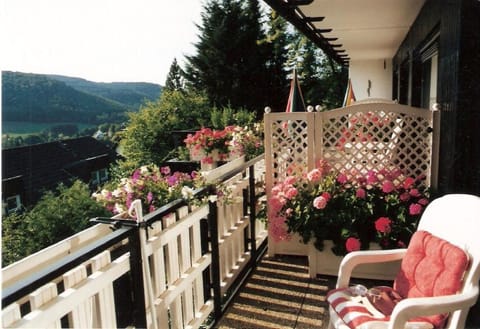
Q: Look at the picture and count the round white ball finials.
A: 4